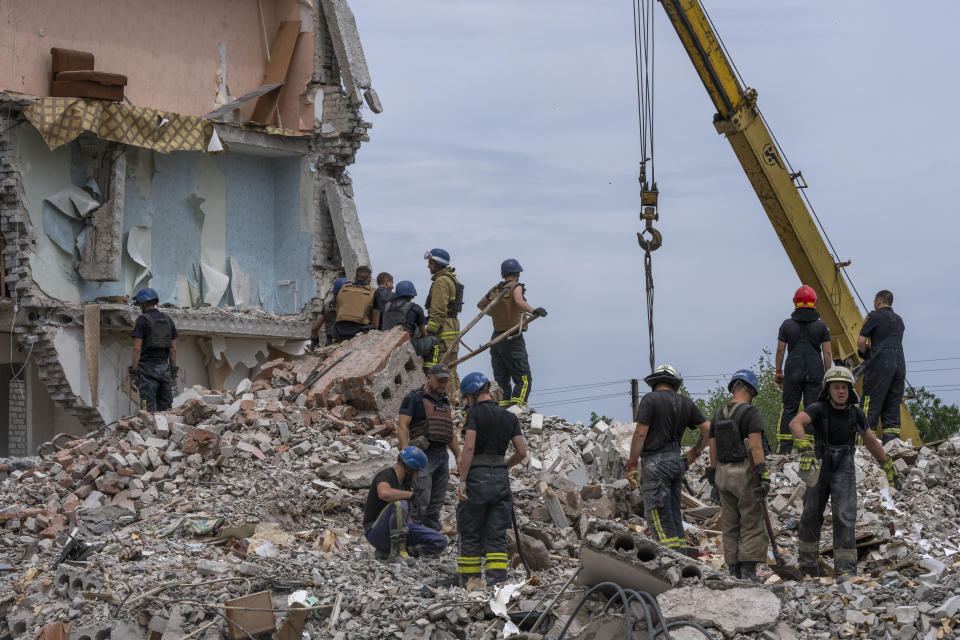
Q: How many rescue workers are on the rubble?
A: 15